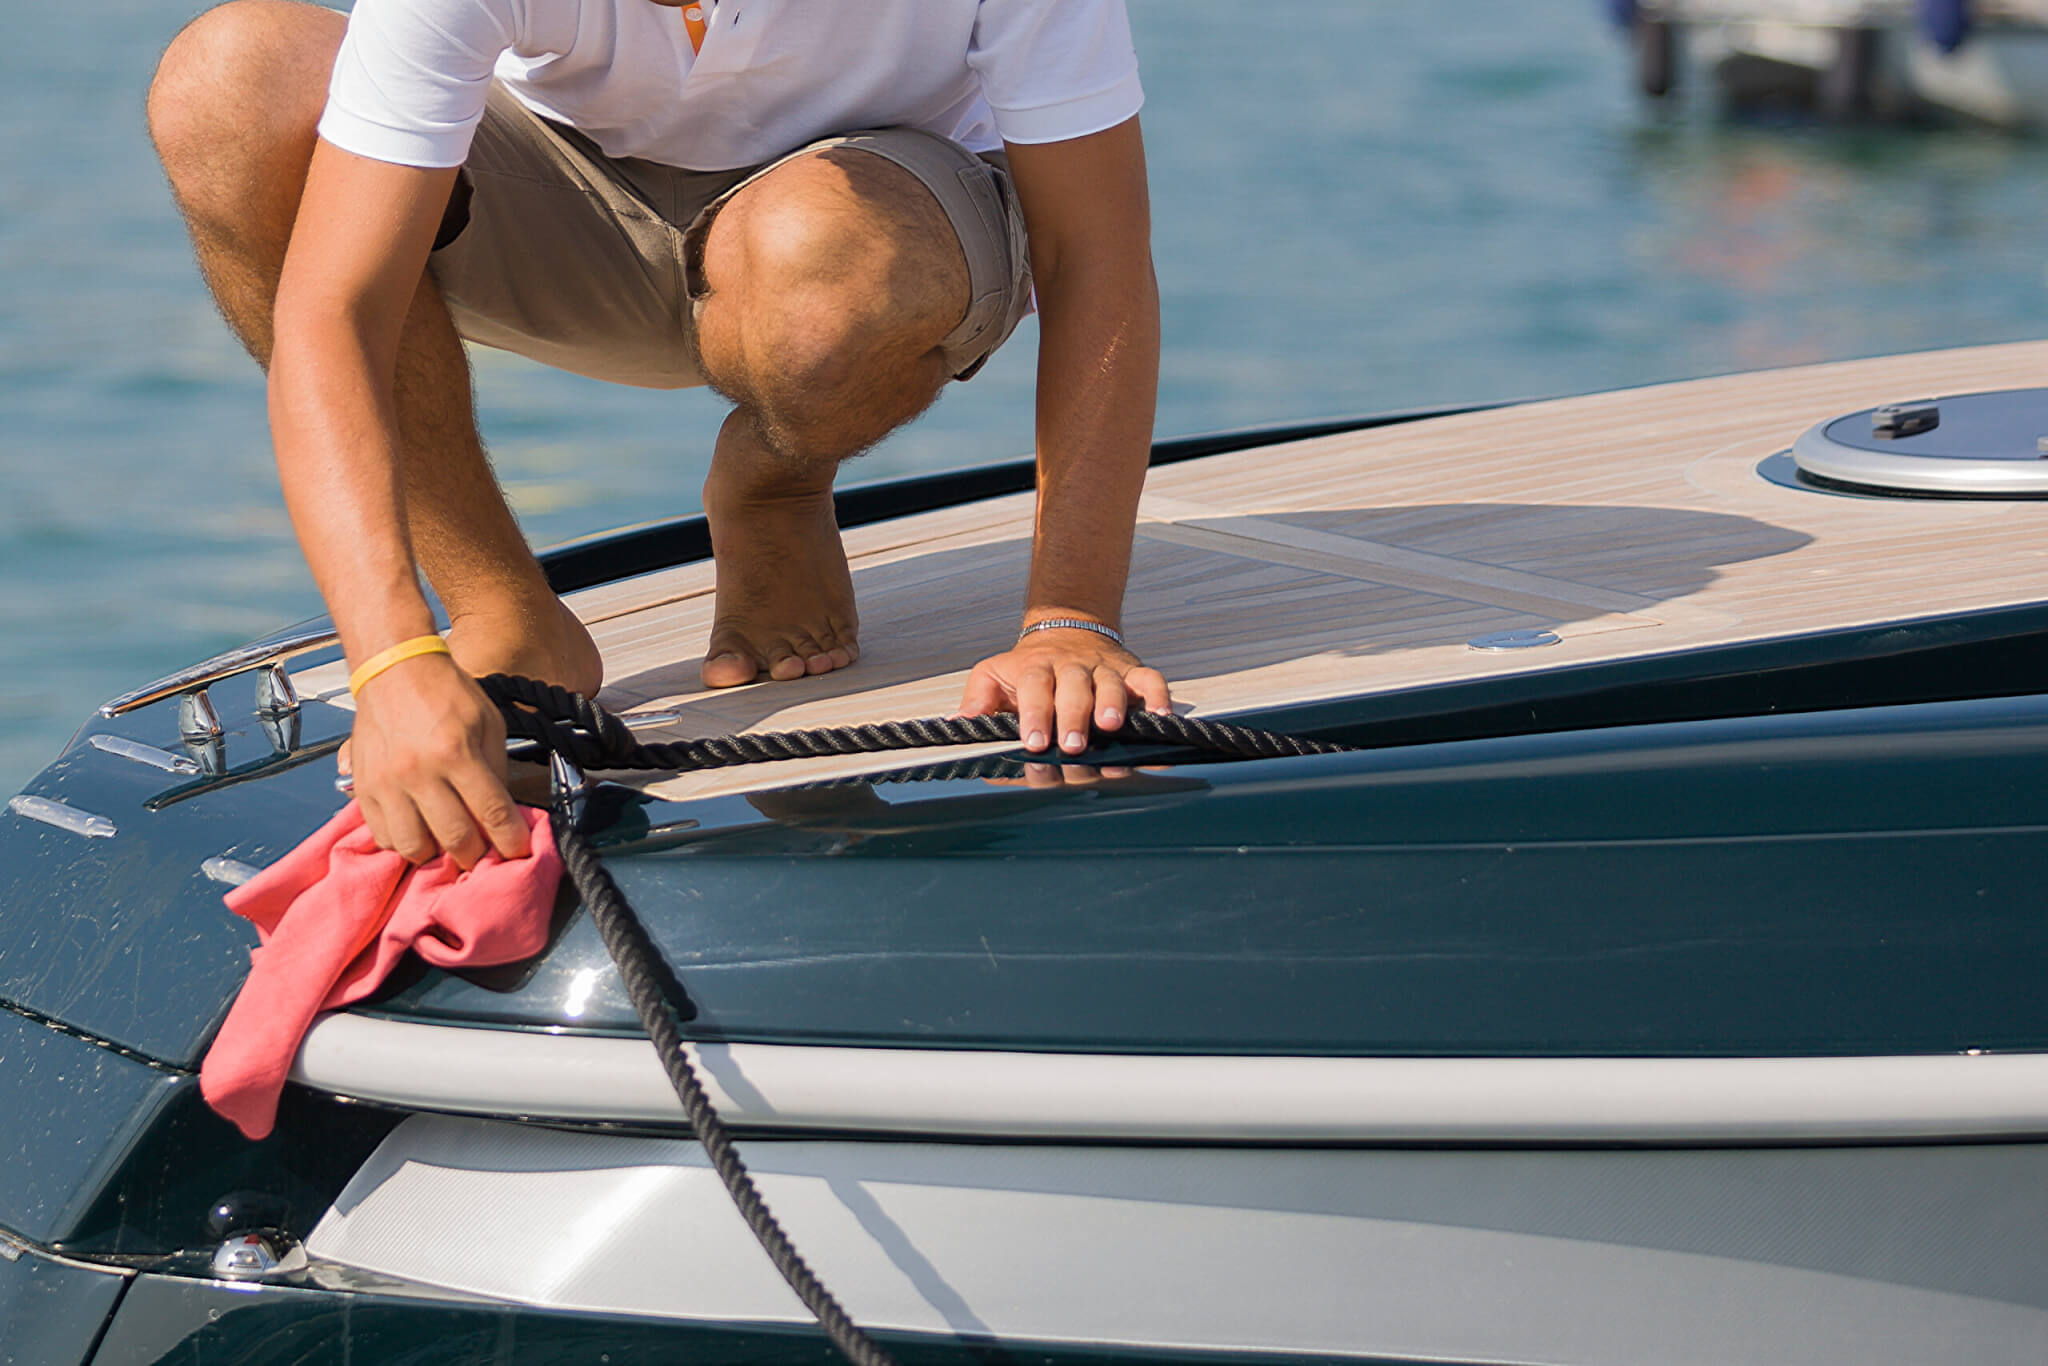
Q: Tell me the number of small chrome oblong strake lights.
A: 3